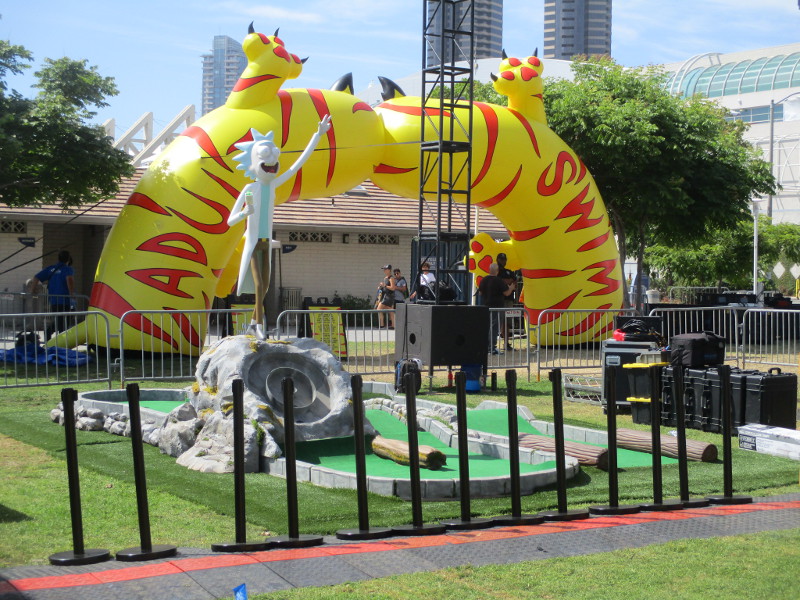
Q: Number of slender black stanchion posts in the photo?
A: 13